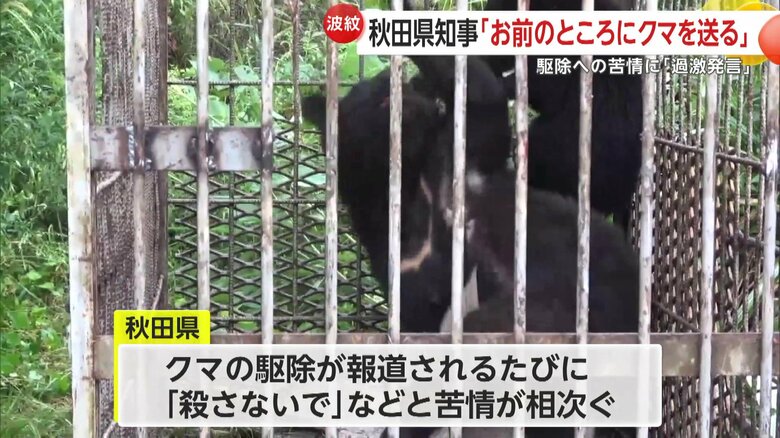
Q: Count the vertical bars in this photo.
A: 12